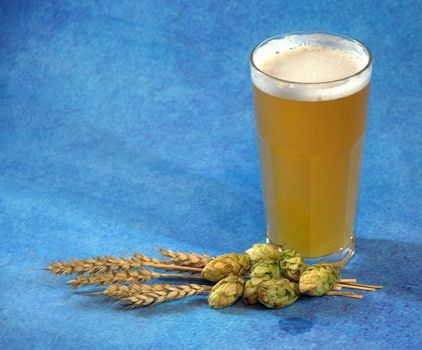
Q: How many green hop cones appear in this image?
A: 8